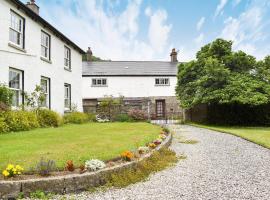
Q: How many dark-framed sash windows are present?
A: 6